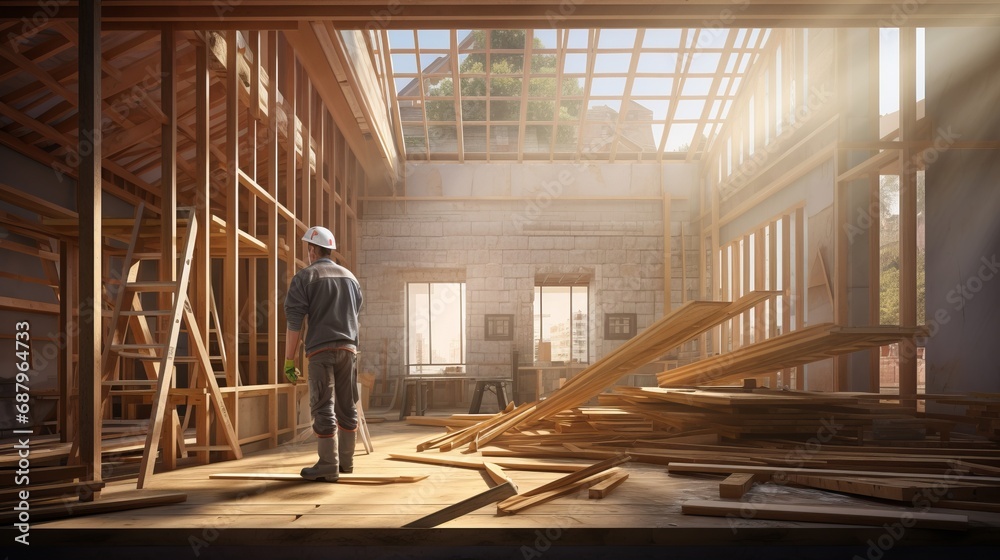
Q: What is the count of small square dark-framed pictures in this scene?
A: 2